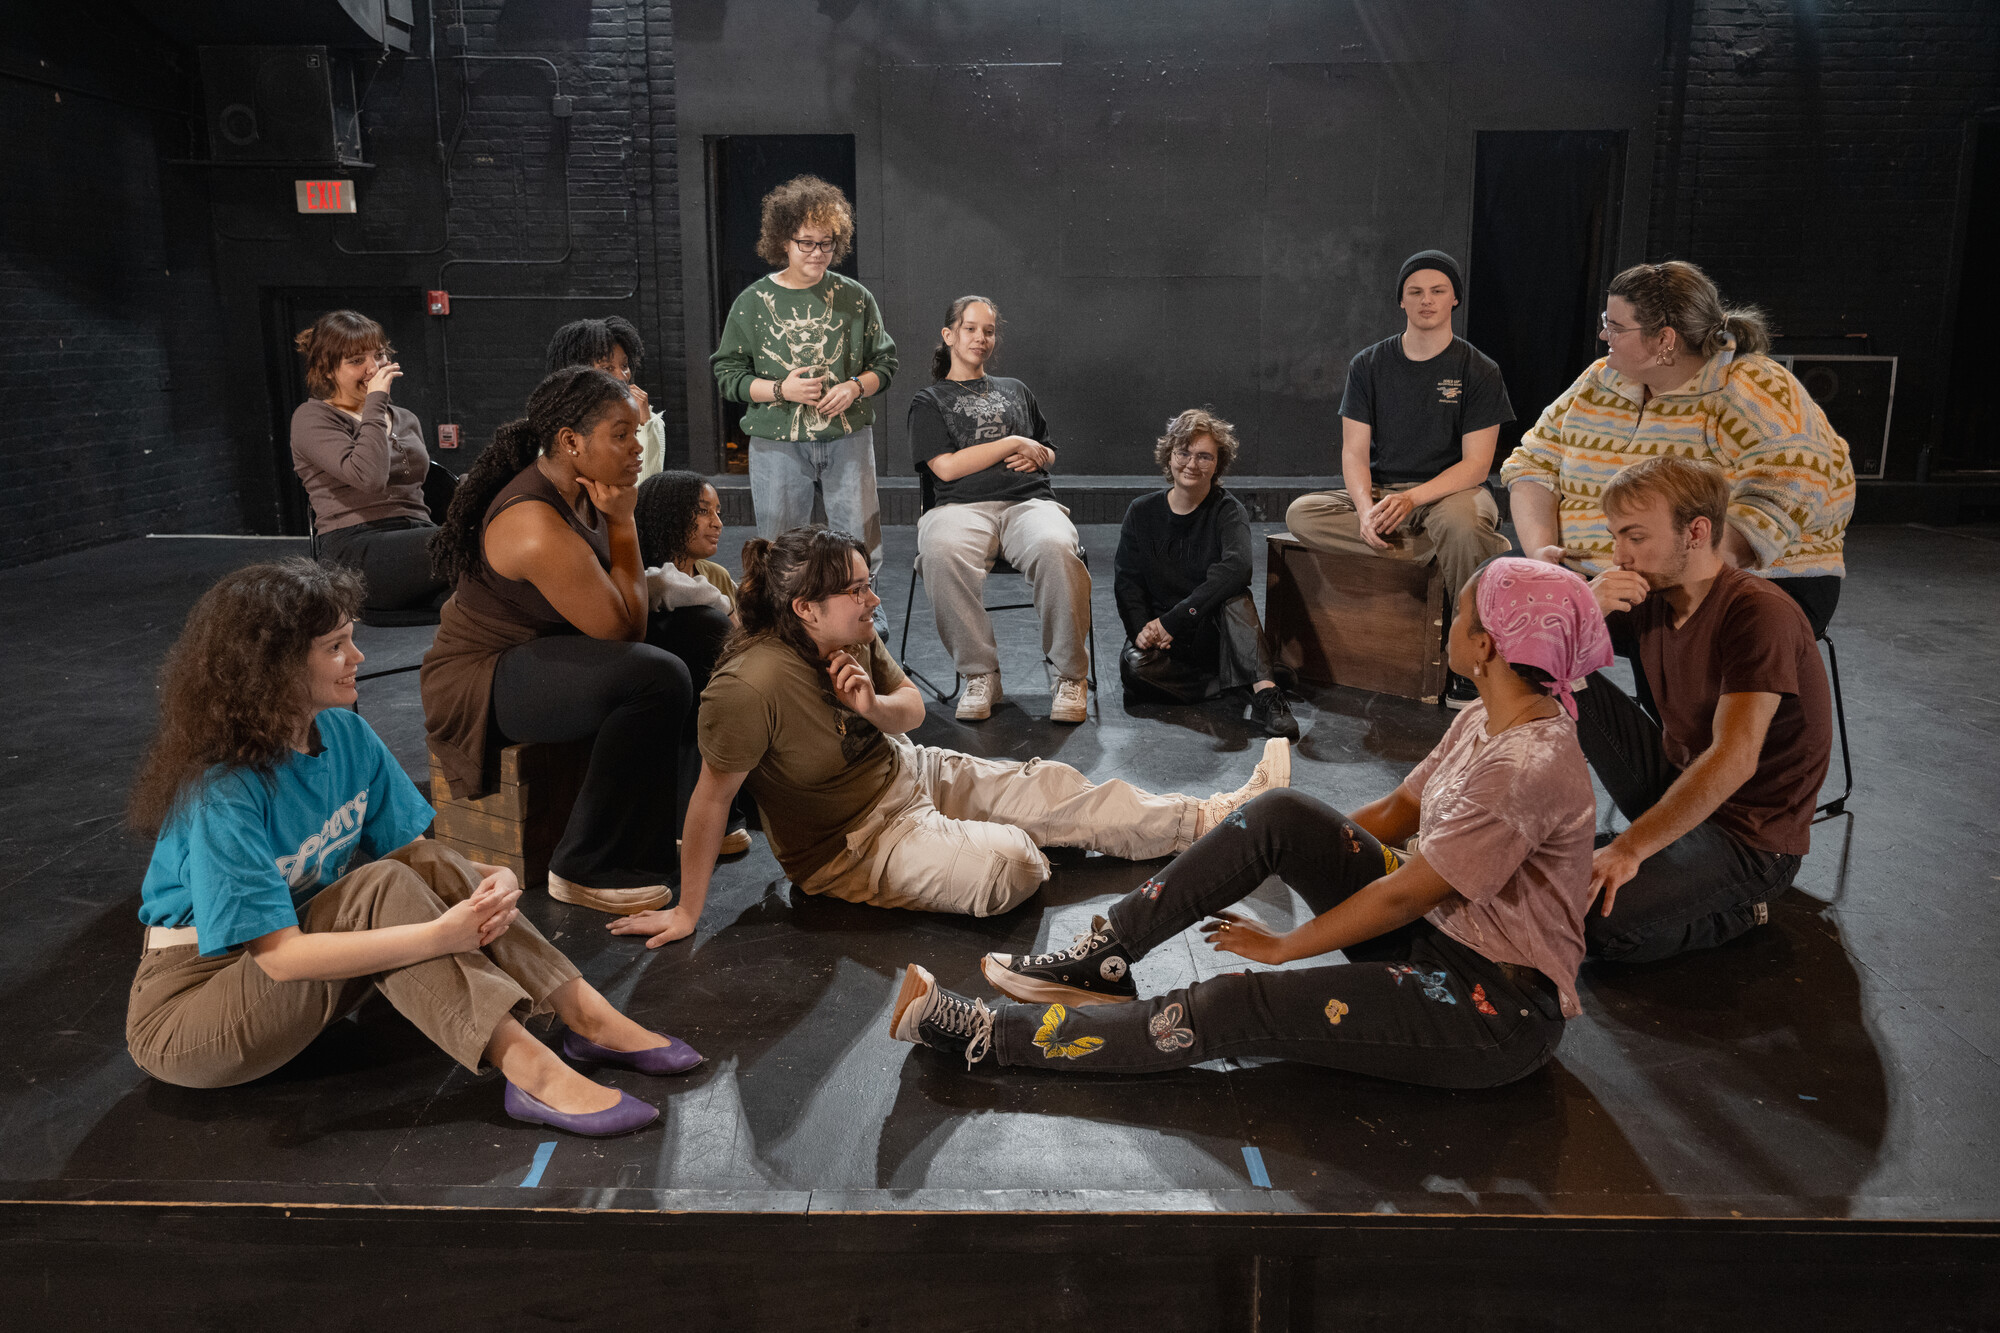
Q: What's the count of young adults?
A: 13